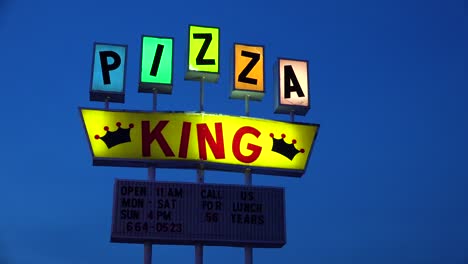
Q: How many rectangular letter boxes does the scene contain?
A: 5